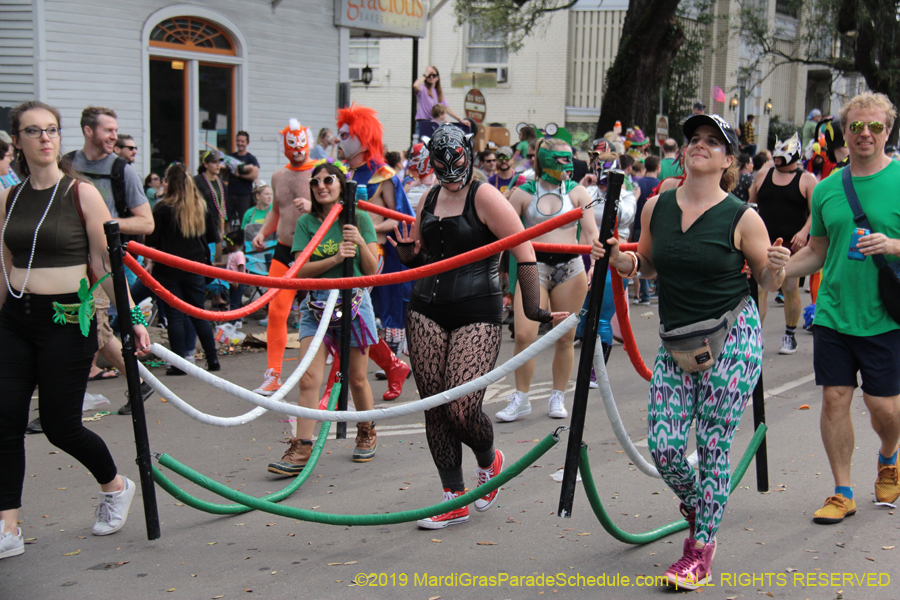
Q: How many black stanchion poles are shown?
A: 4